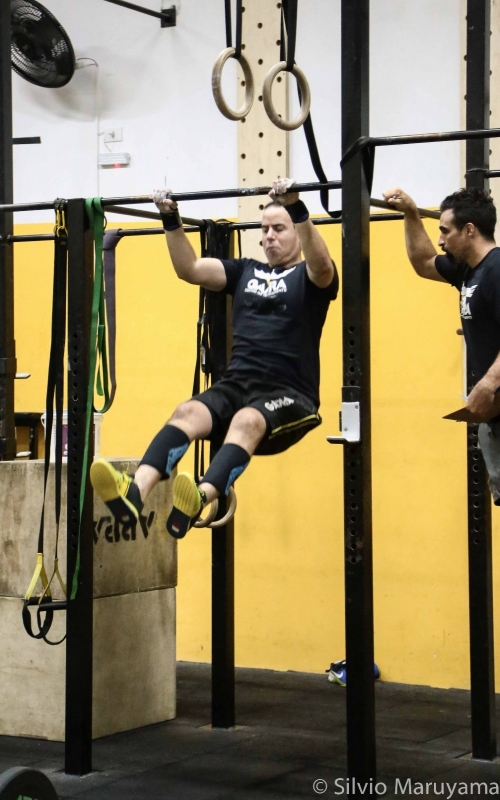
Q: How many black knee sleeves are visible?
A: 2